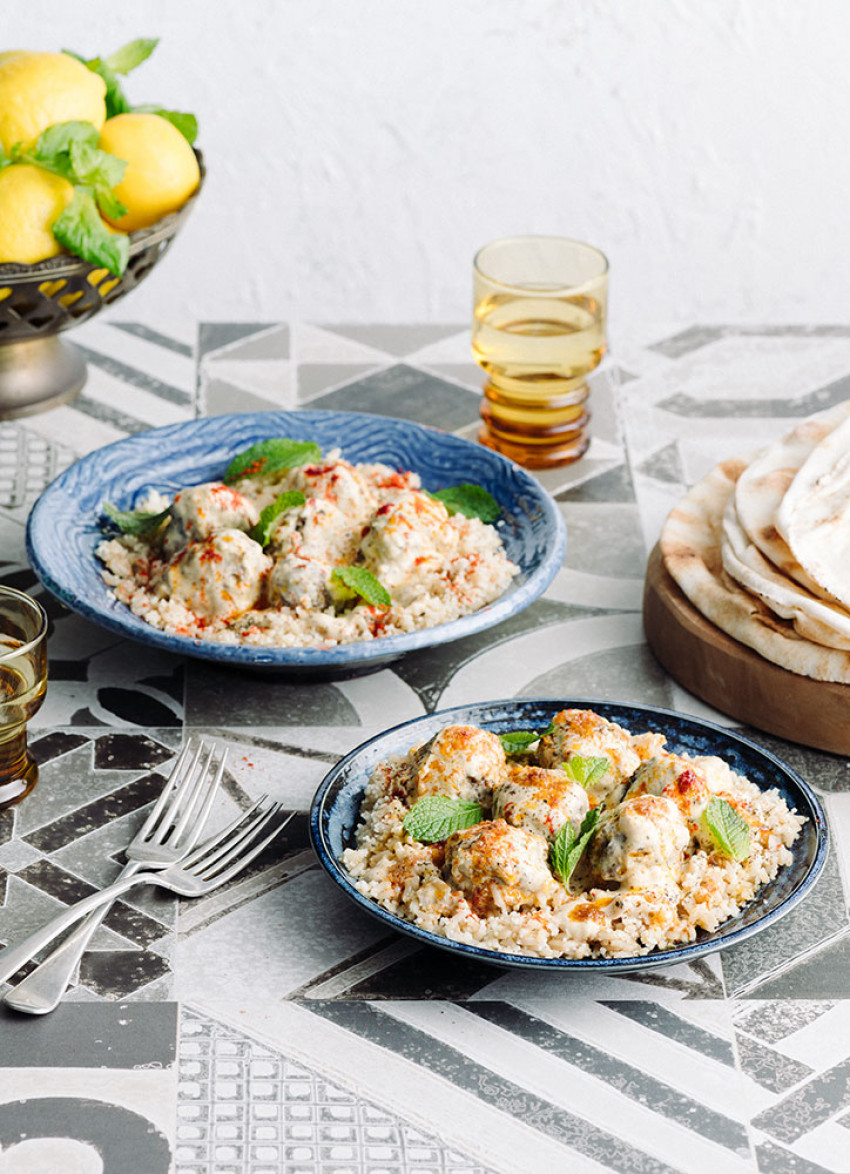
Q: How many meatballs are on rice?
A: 12